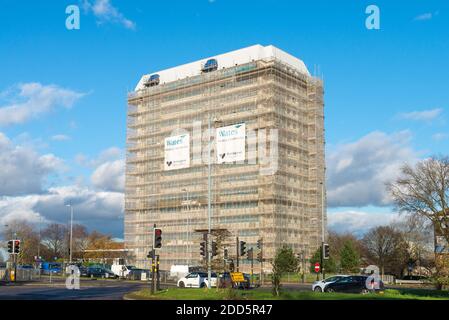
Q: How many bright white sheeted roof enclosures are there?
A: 1